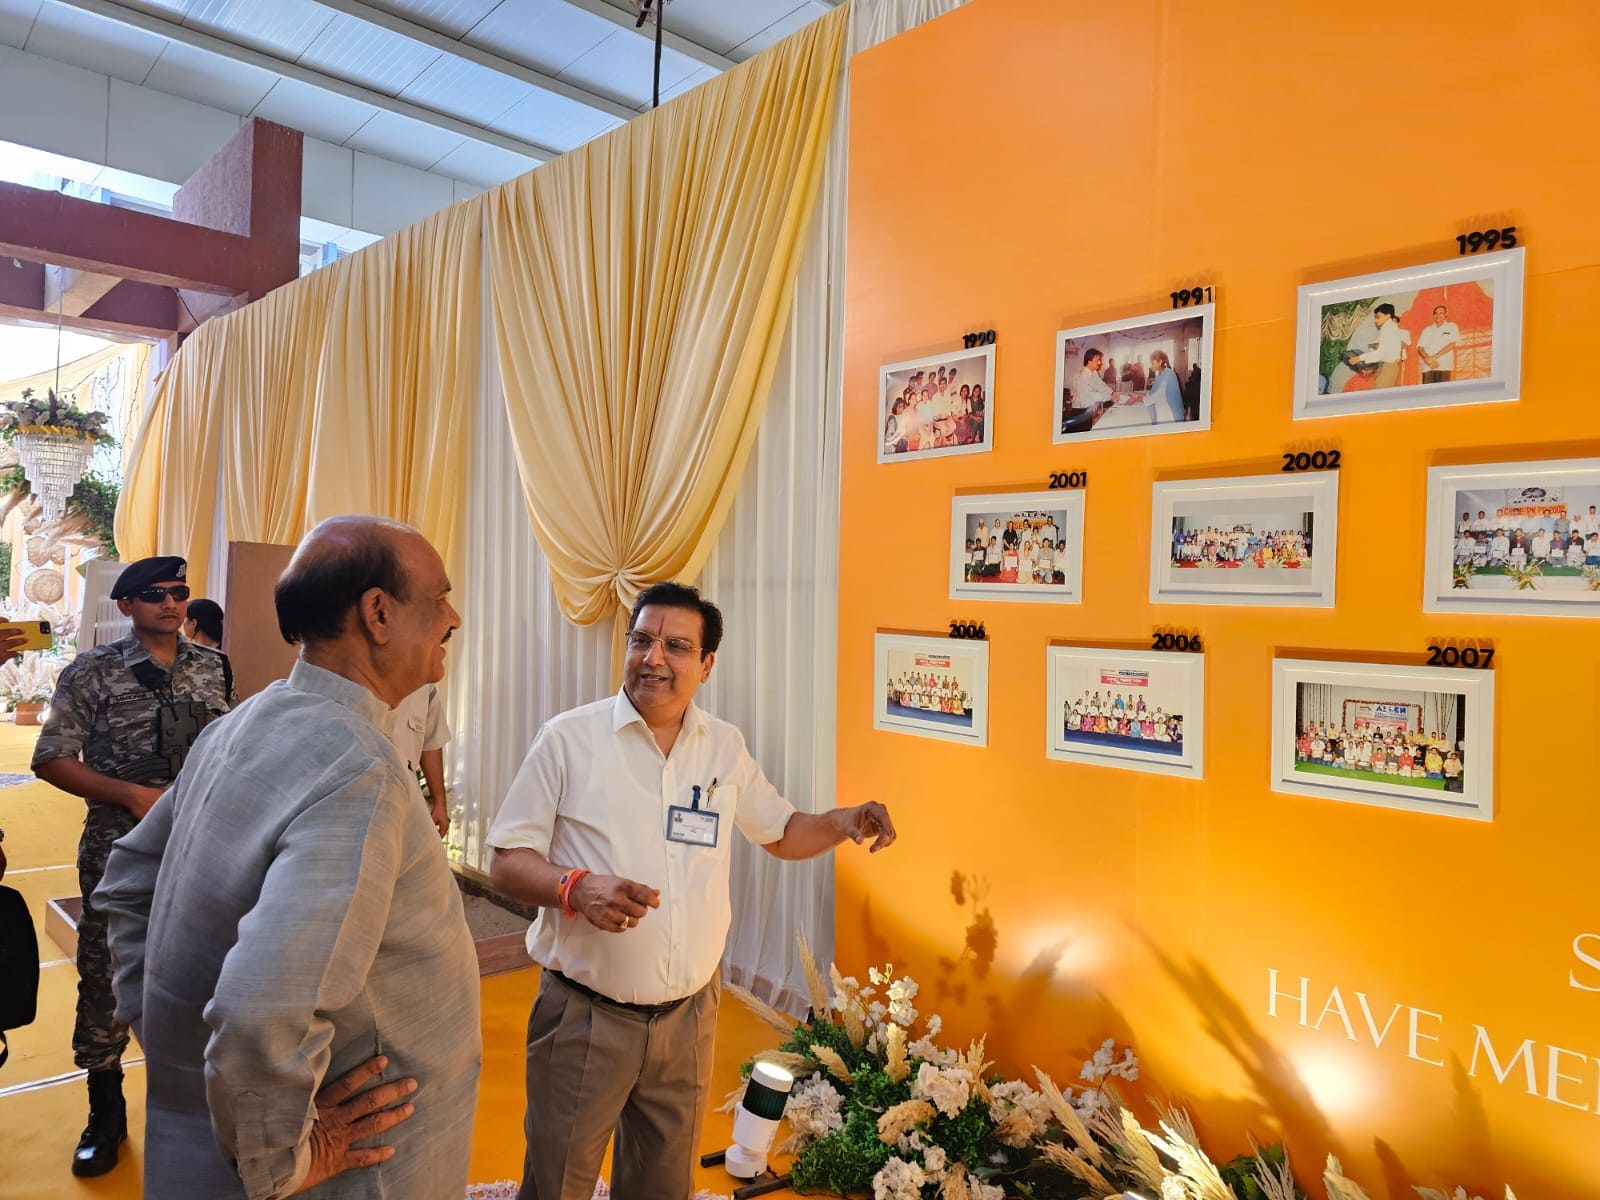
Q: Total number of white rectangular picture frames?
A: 9